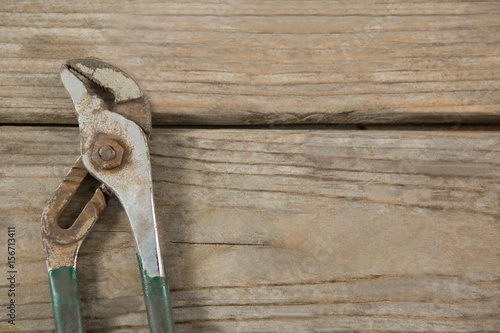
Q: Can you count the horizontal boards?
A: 2